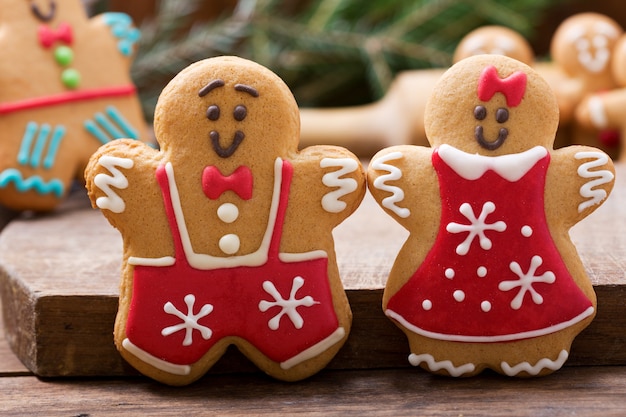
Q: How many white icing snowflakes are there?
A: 4